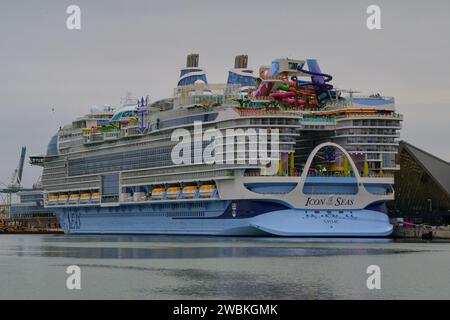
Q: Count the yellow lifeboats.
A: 9